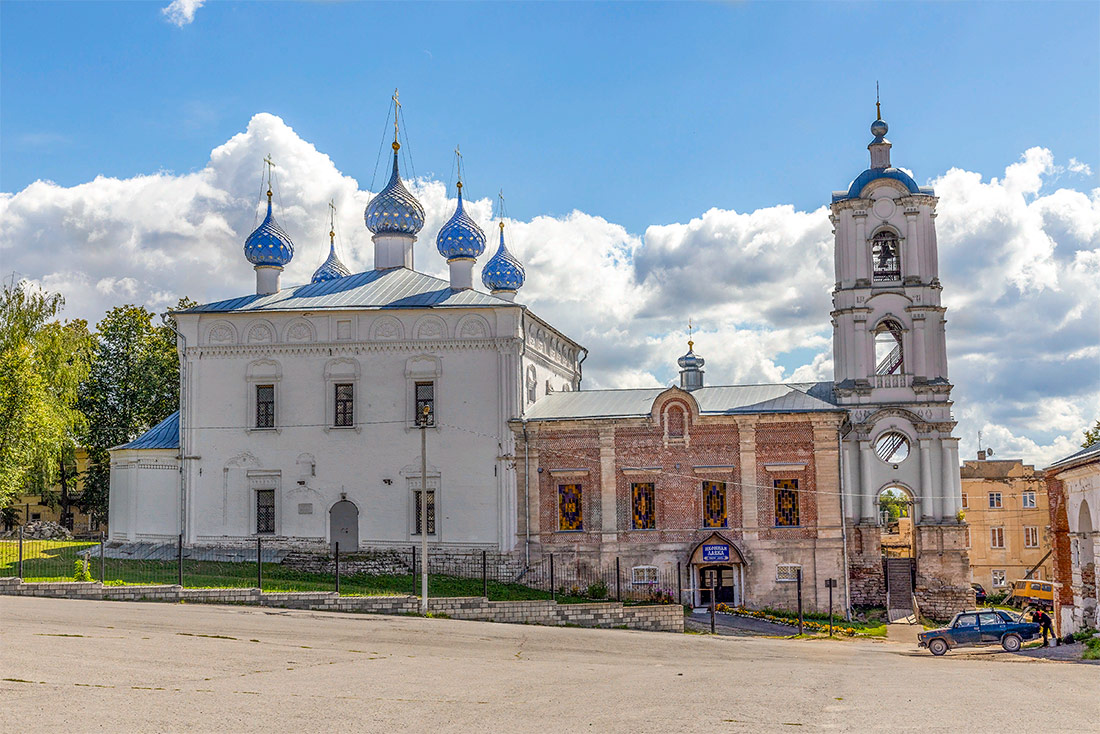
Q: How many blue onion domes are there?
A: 5